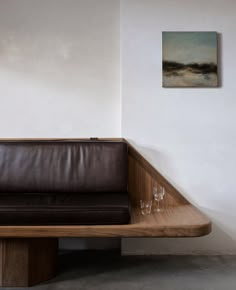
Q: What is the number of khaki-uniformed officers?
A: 0